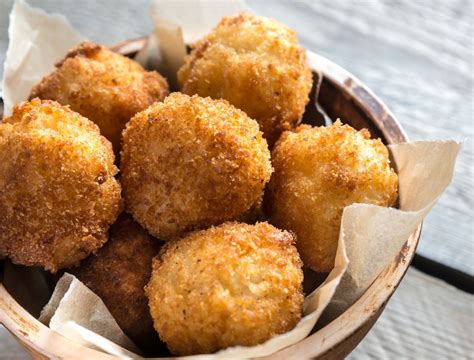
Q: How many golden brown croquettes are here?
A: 7